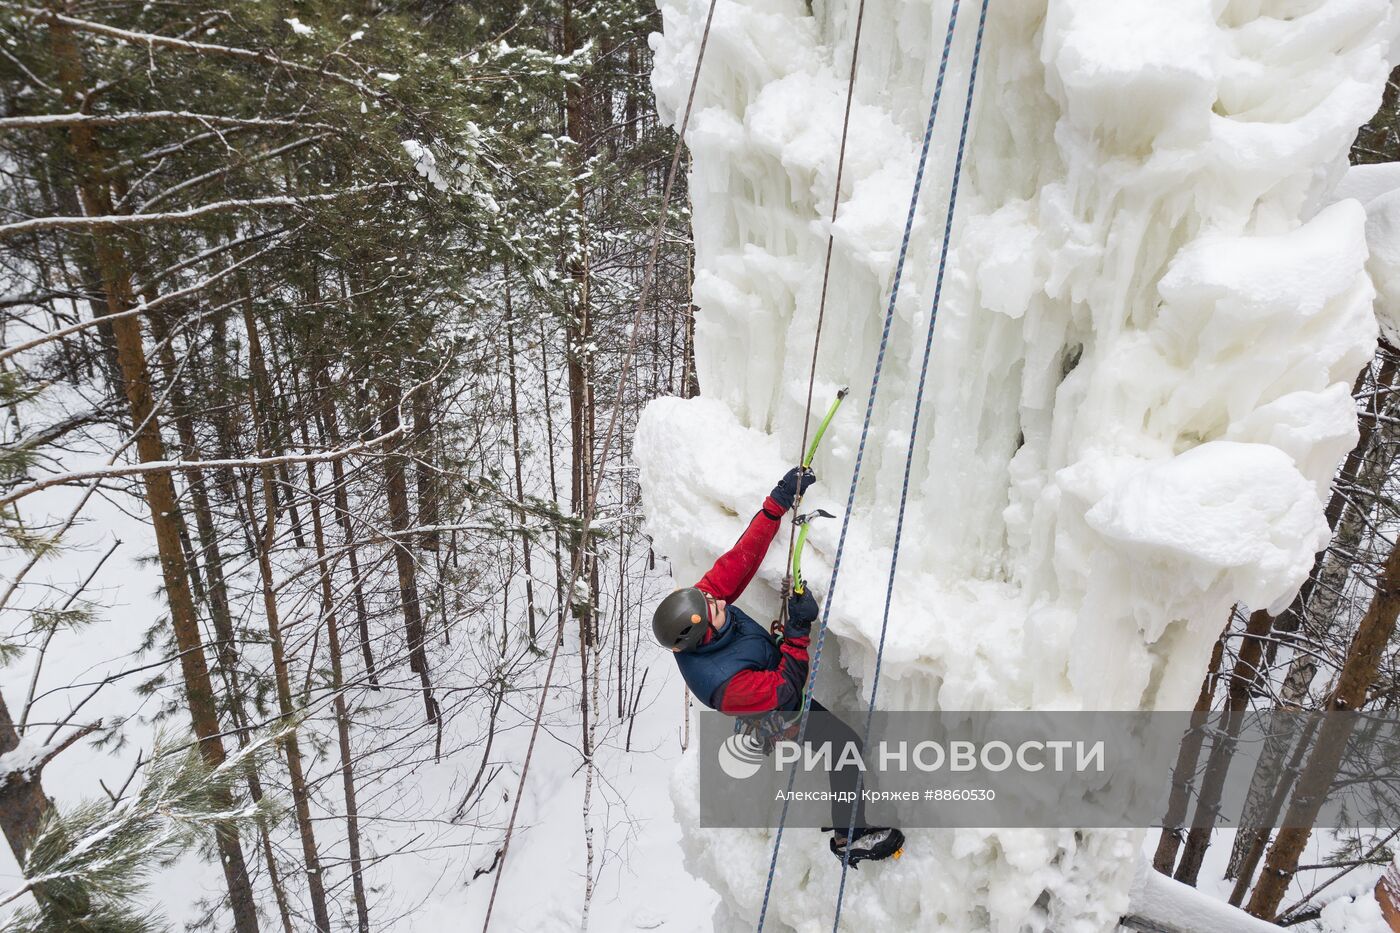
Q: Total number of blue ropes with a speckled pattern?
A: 2